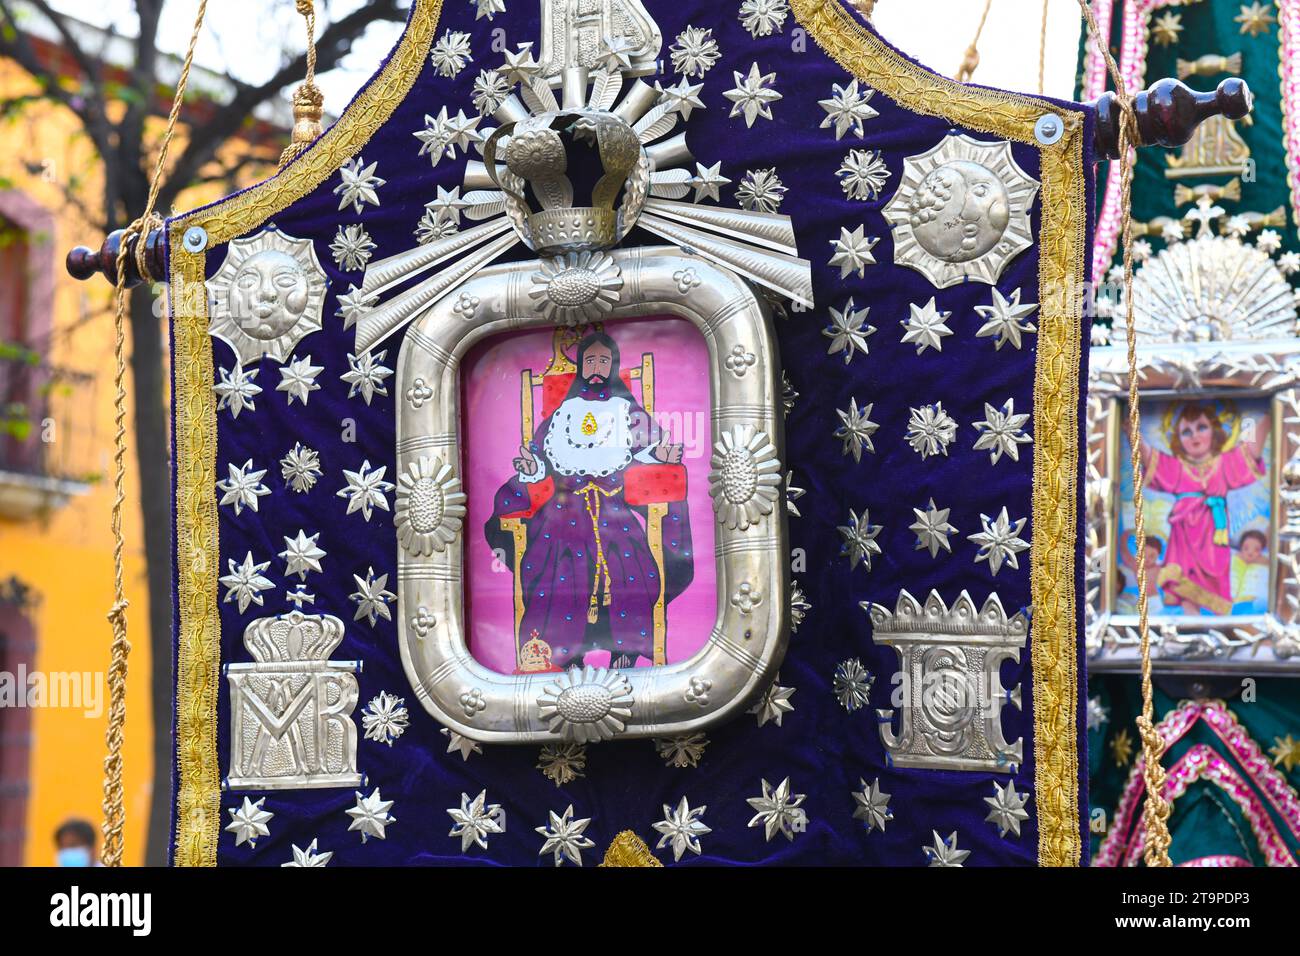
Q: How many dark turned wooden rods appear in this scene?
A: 2